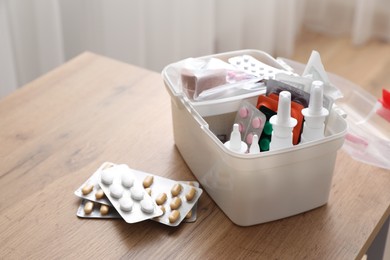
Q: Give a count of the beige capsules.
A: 14